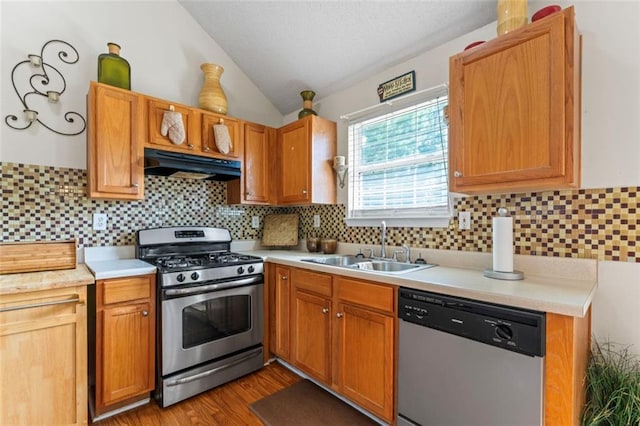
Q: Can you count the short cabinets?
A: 2